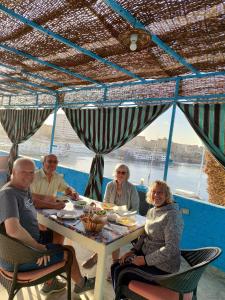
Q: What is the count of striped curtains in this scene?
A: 3